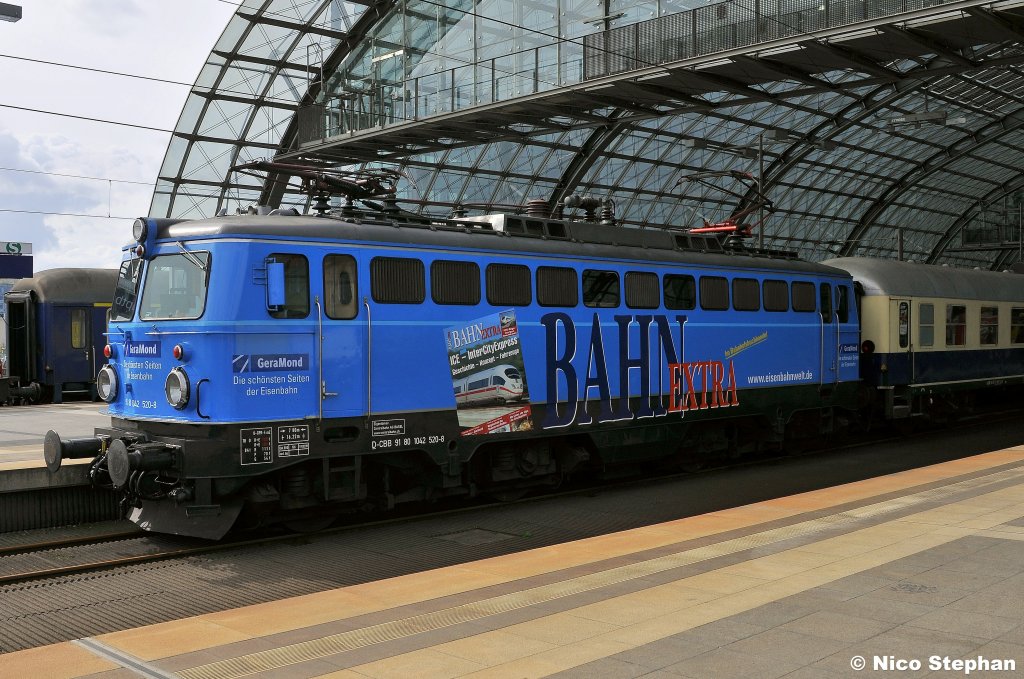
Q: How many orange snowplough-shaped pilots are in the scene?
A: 0